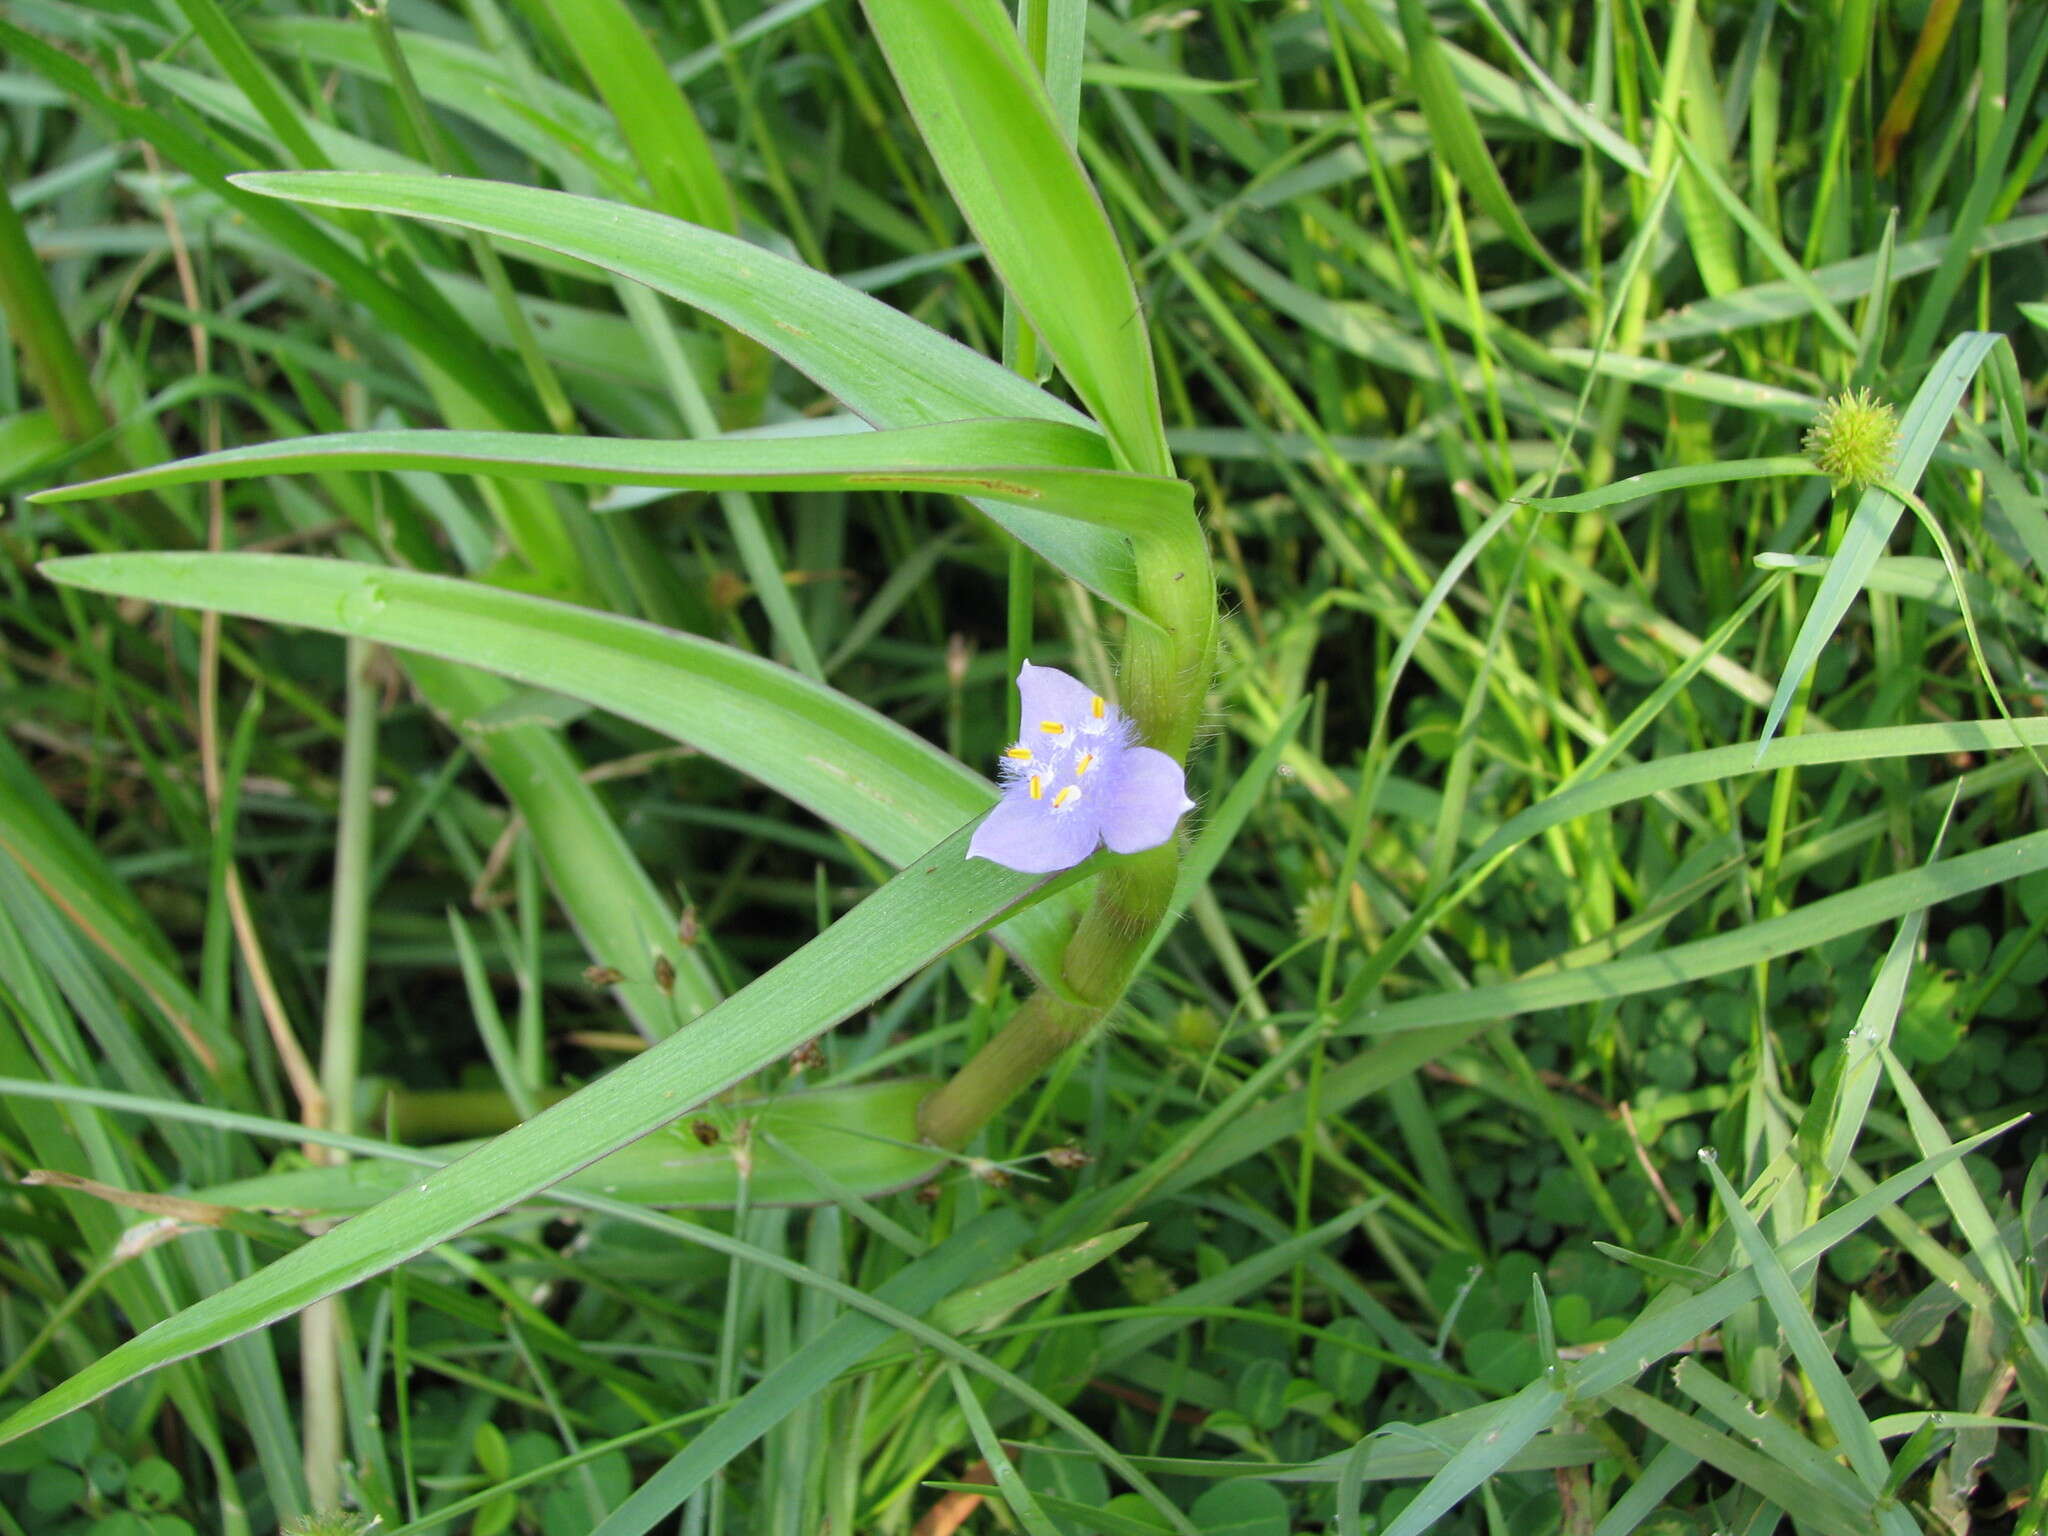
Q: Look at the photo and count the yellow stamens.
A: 6